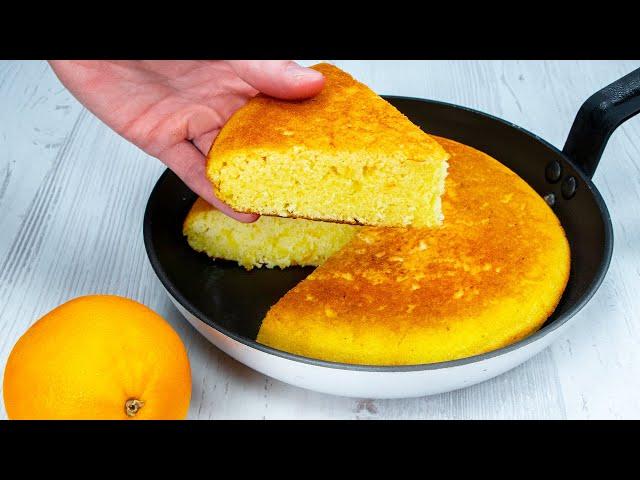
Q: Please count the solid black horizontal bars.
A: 2